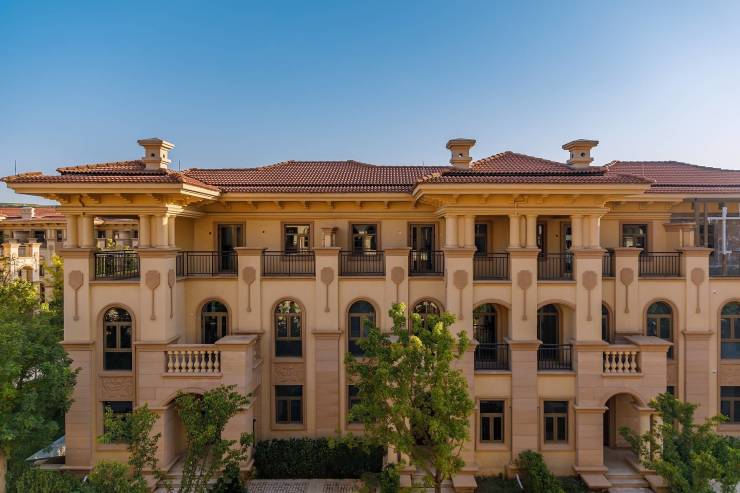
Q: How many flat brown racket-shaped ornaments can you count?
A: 11